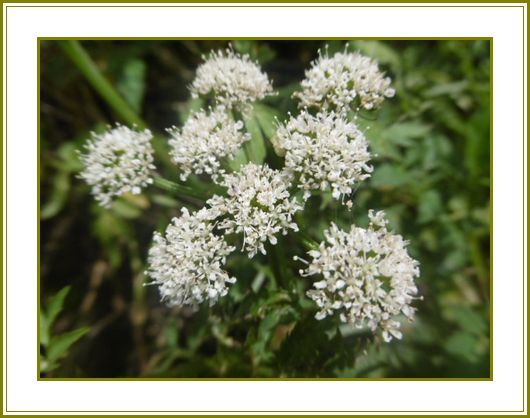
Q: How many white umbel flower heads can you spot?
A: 8